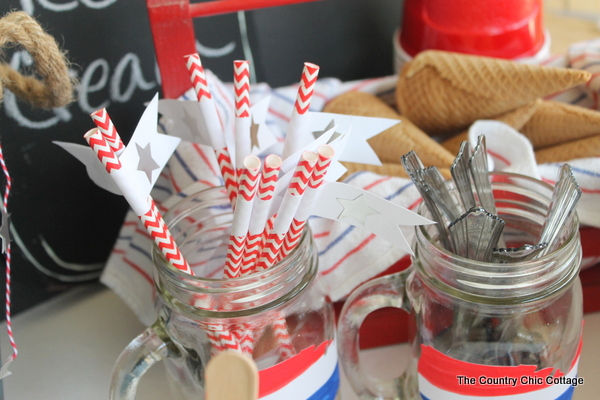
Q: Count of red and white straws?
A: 9